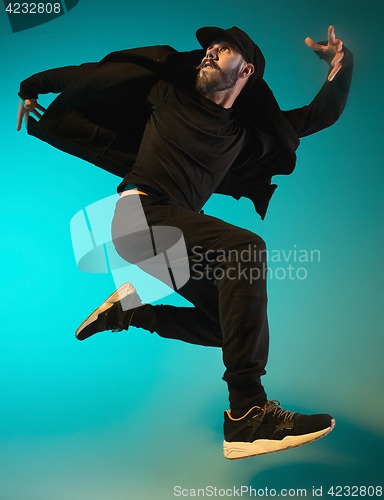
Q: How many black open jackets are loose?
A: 1